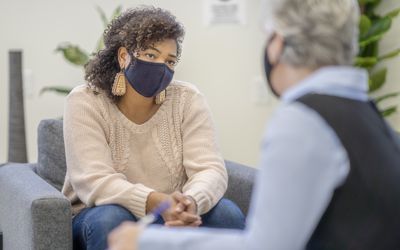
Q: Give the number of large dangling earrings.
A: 2